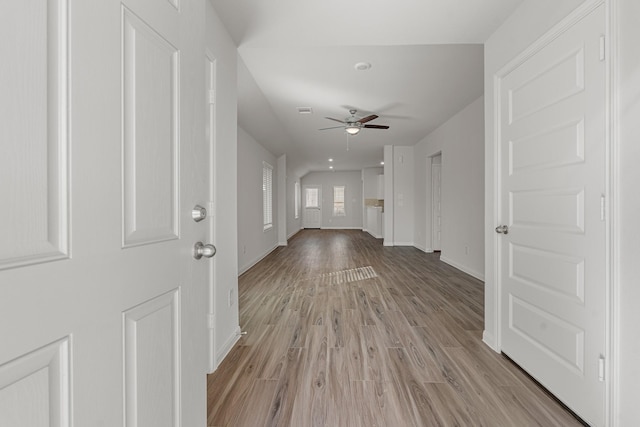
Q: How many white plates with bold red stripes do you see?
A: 0